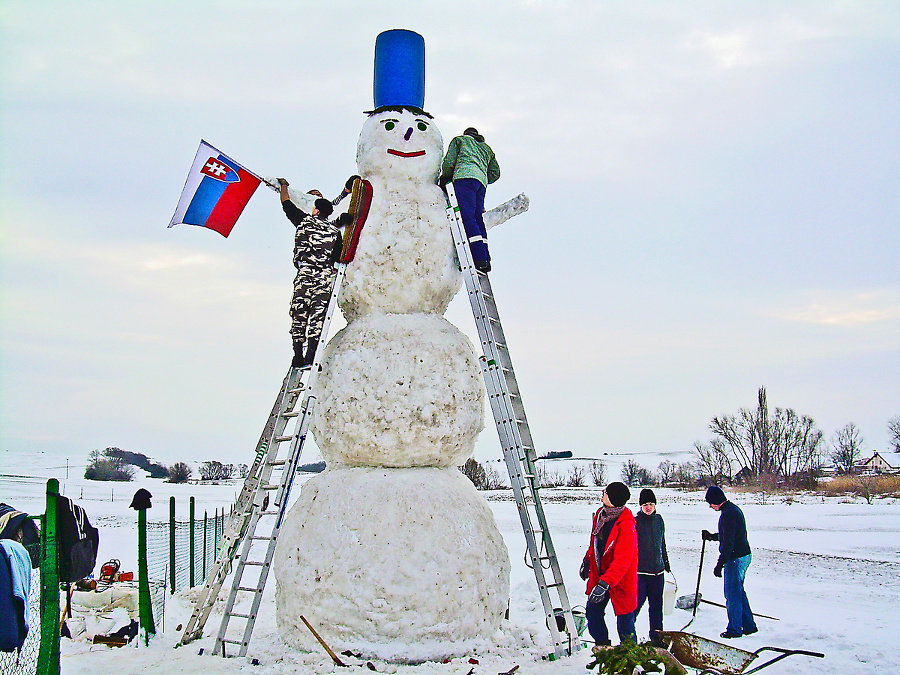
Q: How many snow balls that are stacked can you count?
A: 4